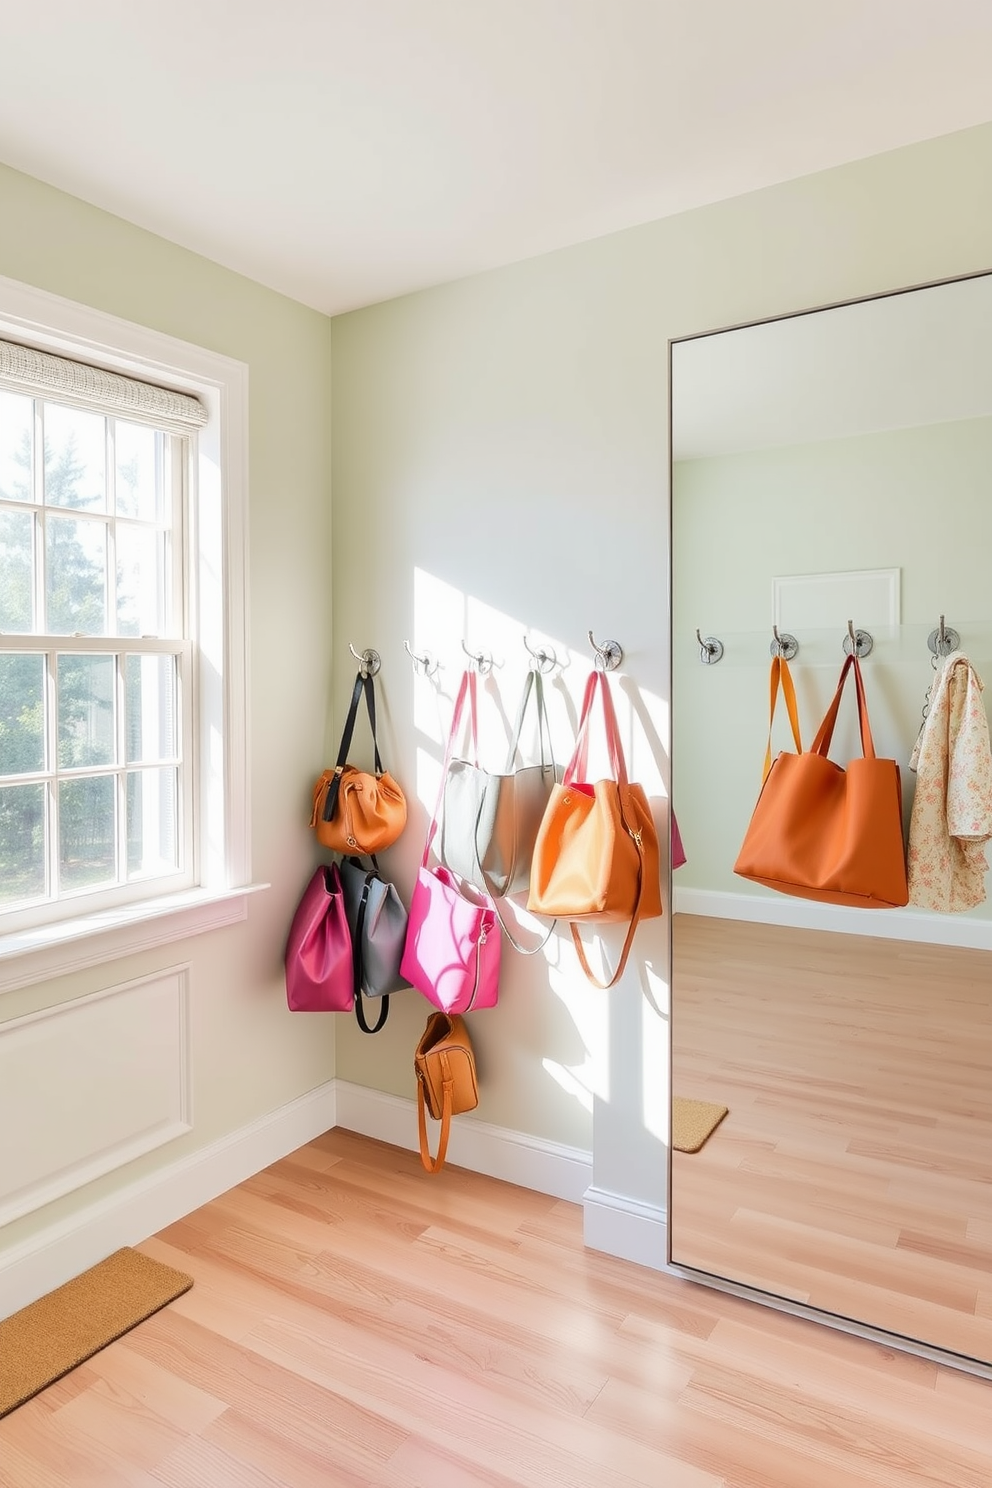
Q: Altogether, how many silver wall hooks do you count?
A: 9